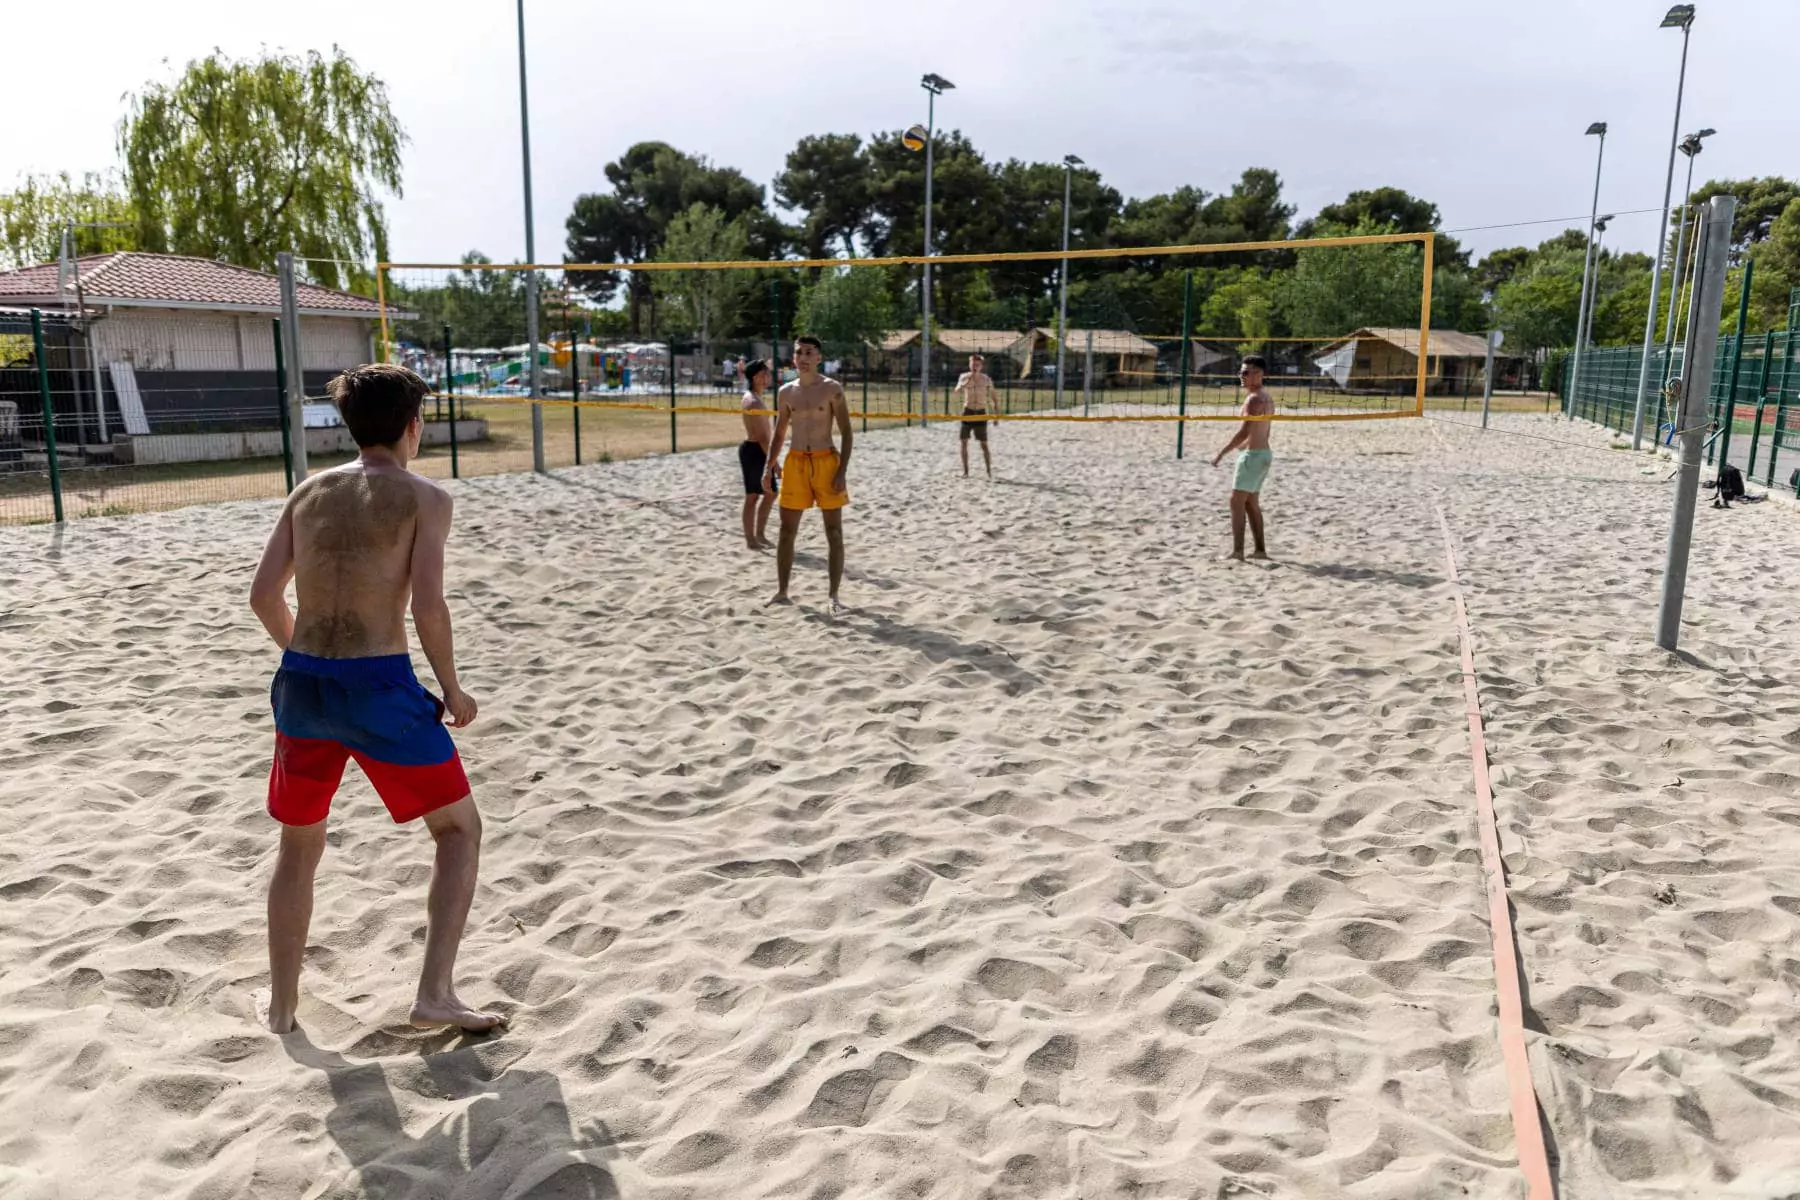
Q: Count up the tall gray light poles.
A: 7